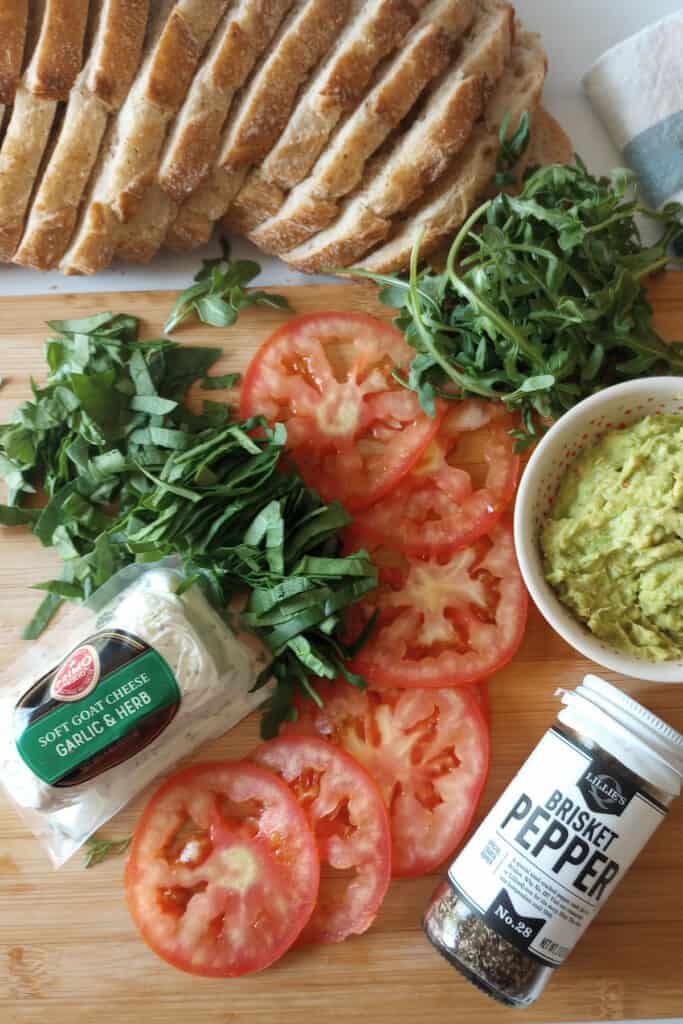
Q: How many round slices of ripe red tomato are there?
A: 6